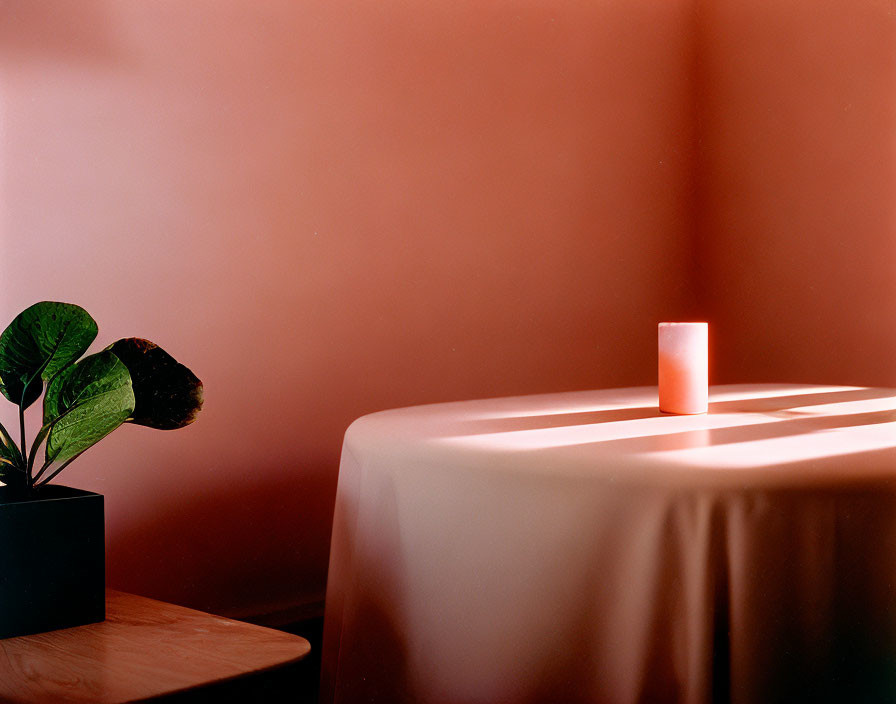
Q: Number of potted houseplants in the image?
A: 1